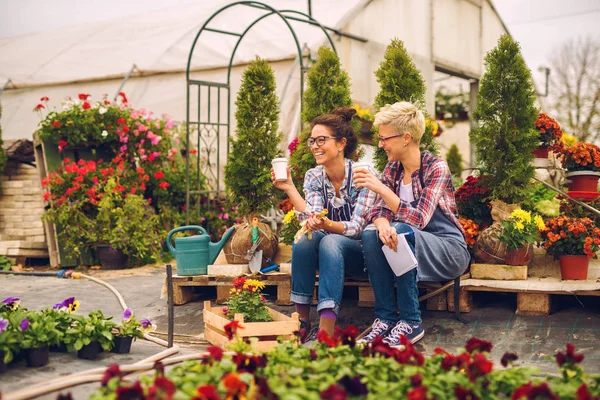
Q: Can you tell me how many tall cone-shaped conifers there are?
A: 4